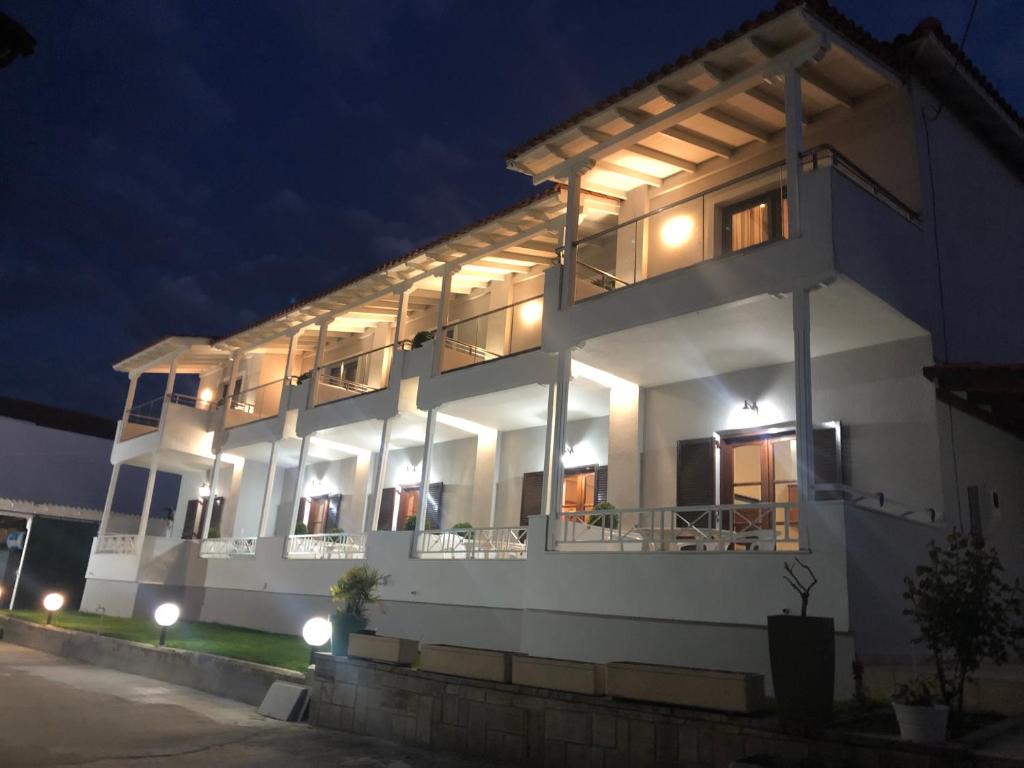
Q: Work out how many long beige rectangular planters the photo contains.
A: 4